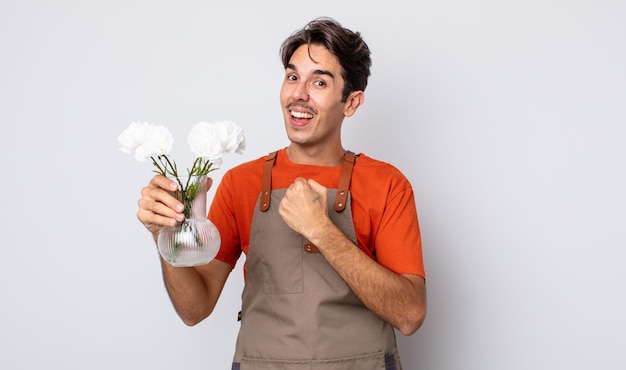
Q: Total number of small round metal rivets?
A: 5